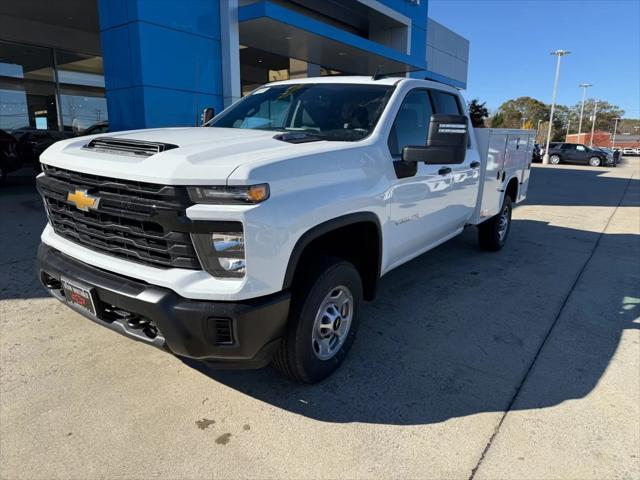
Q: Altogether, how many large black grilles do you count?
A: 1